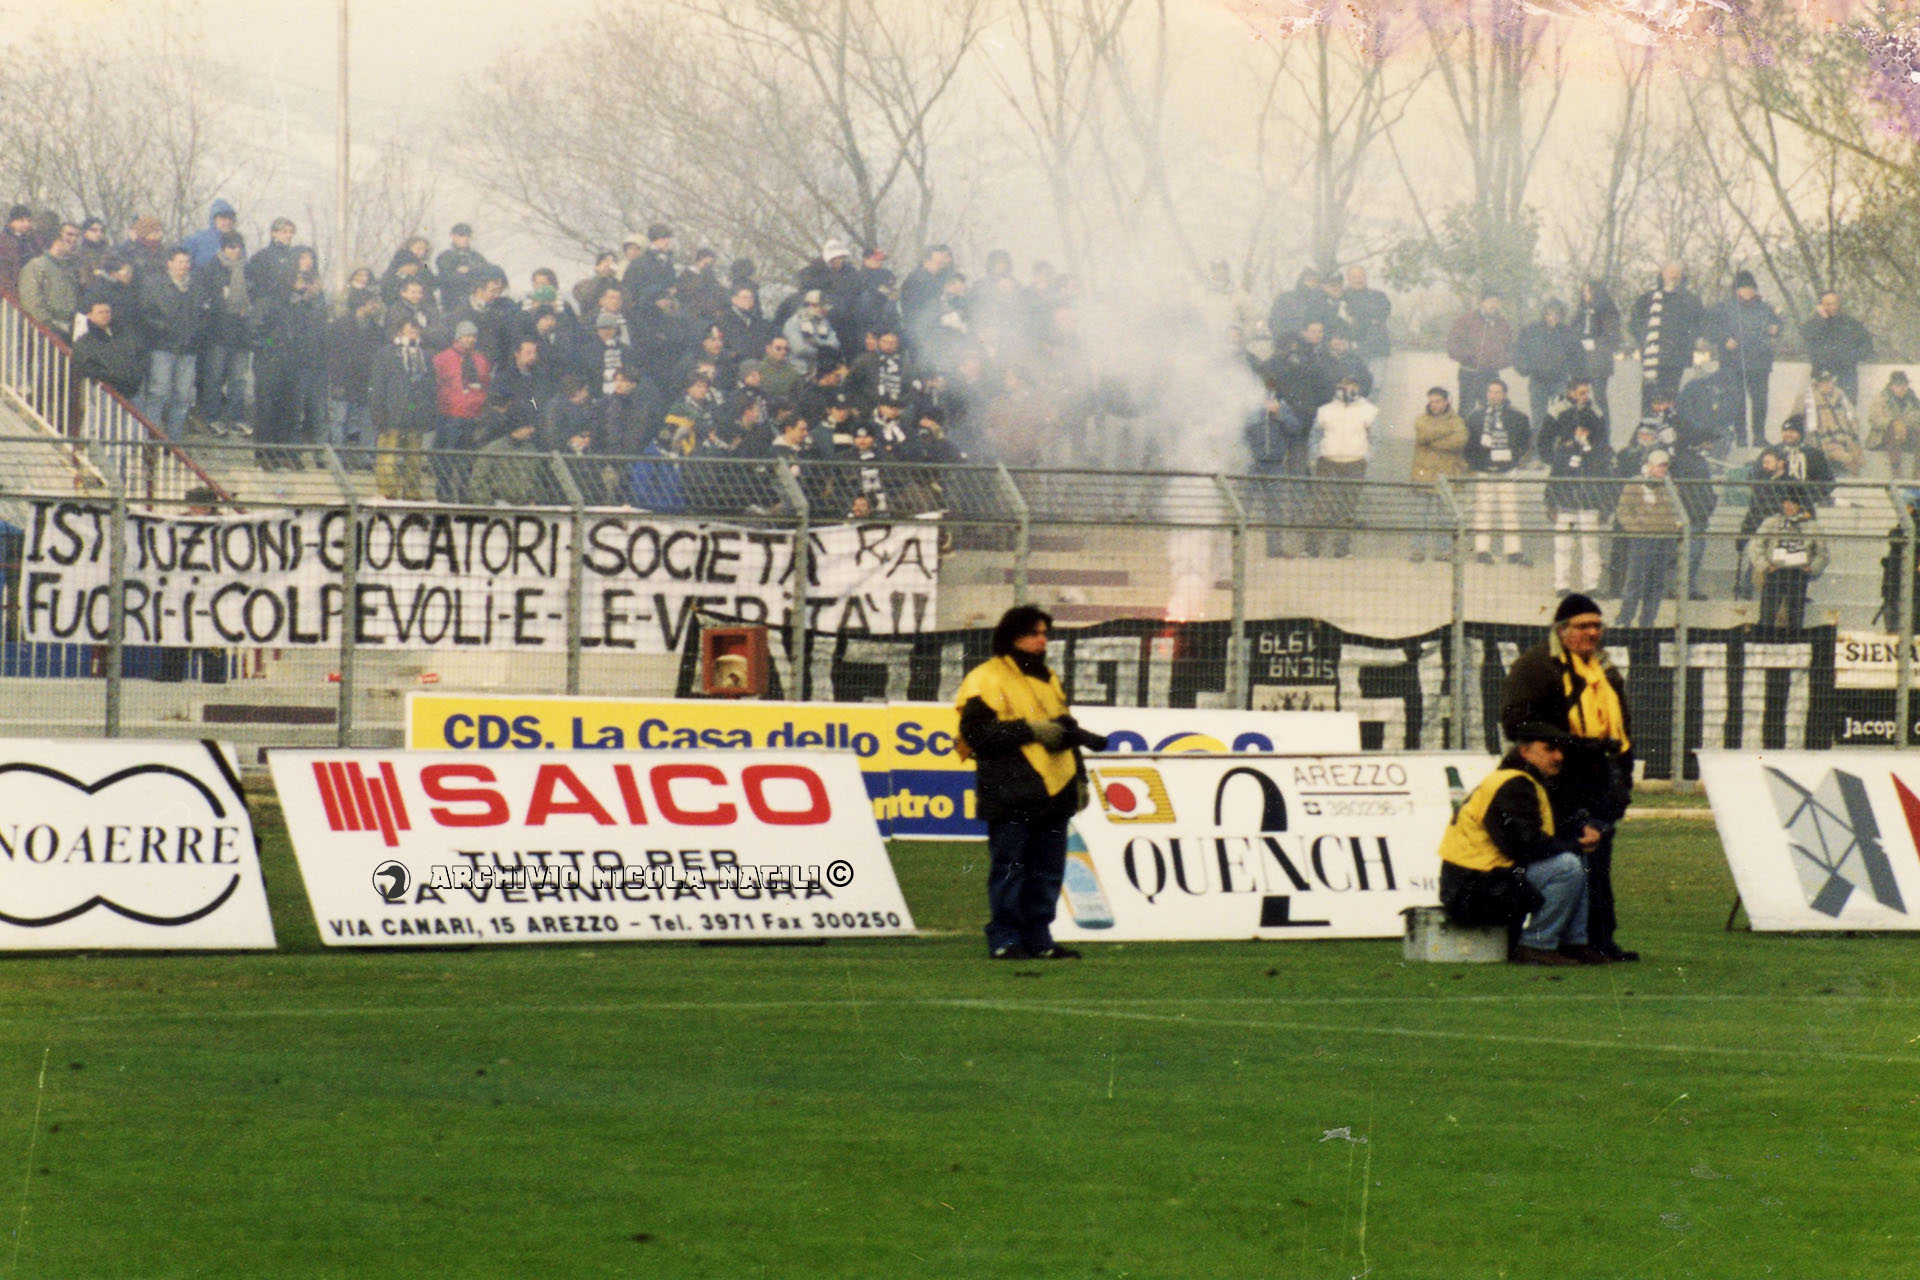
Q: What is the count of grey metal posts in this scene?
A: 9